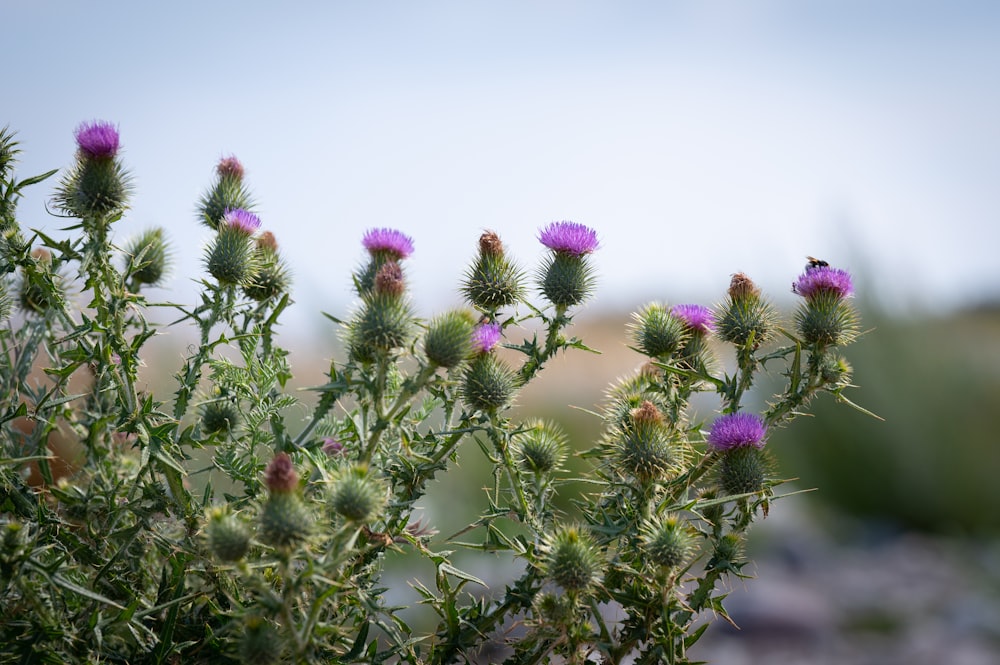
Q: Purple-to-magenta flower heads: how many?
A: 8